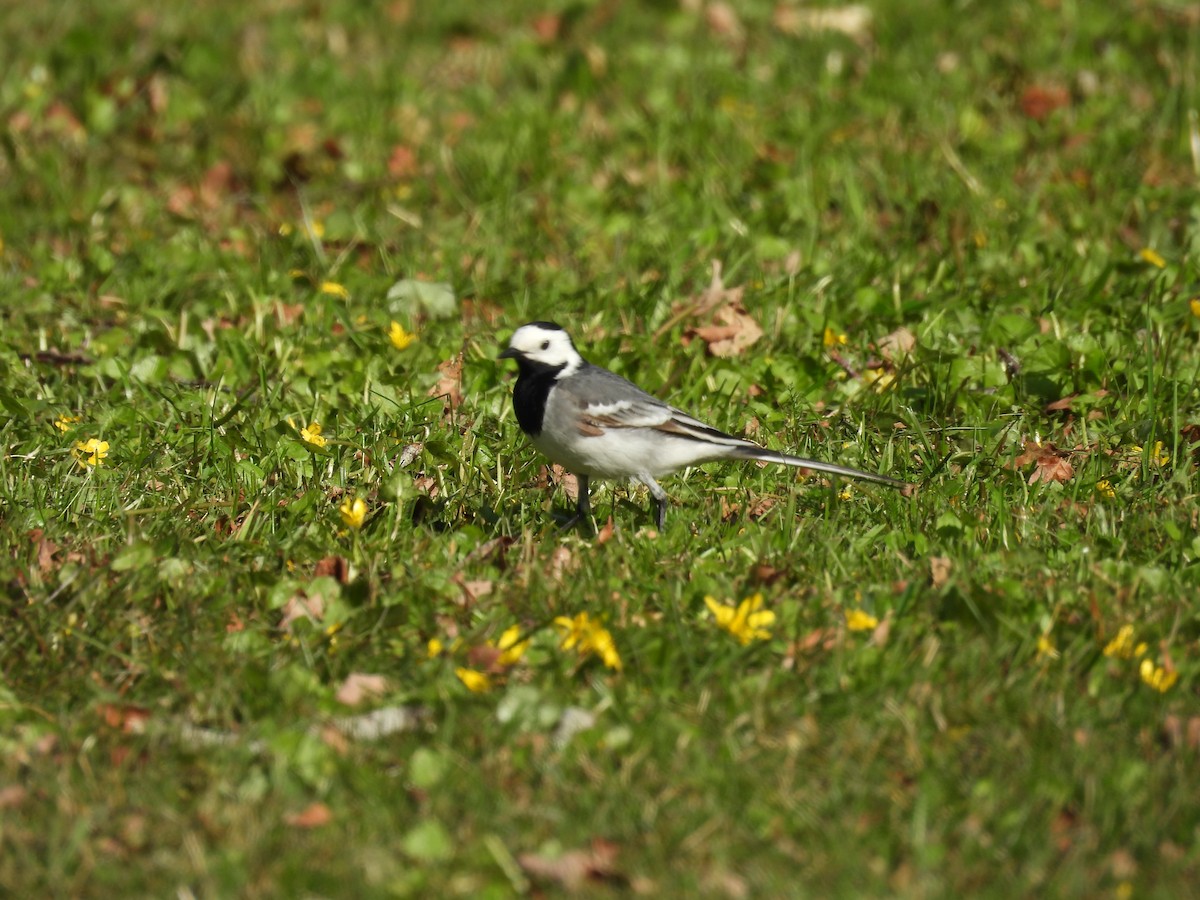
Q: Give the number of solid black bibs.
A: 1